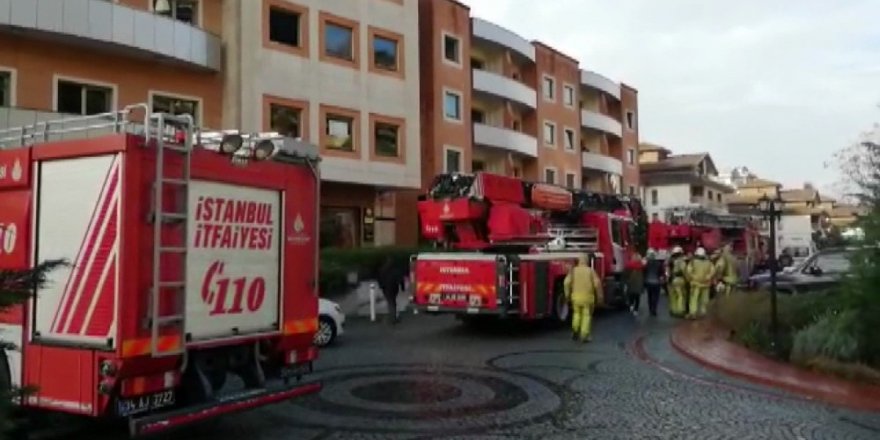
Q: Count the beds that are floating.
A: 0